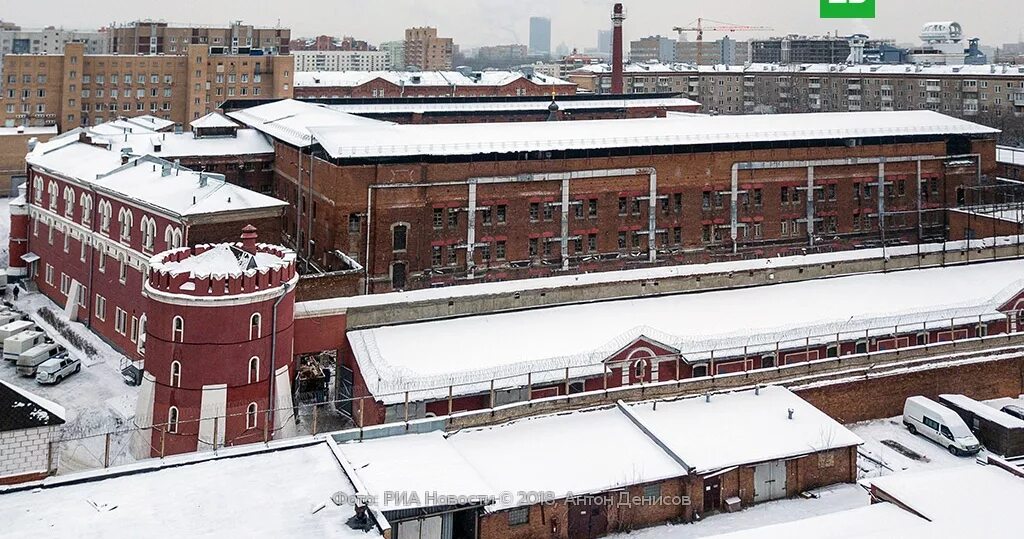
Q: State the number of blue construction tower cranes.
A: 0